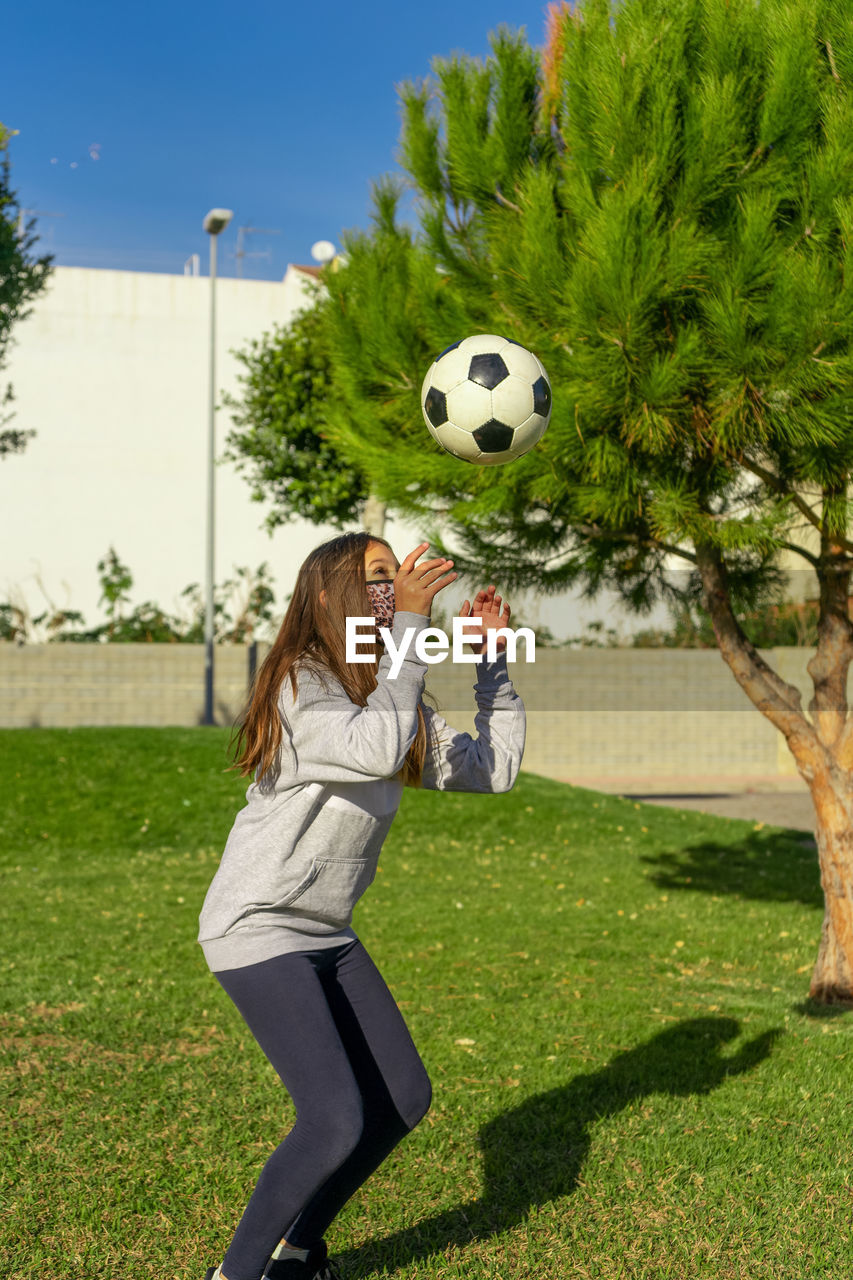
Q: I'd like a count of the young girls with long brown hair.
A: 1